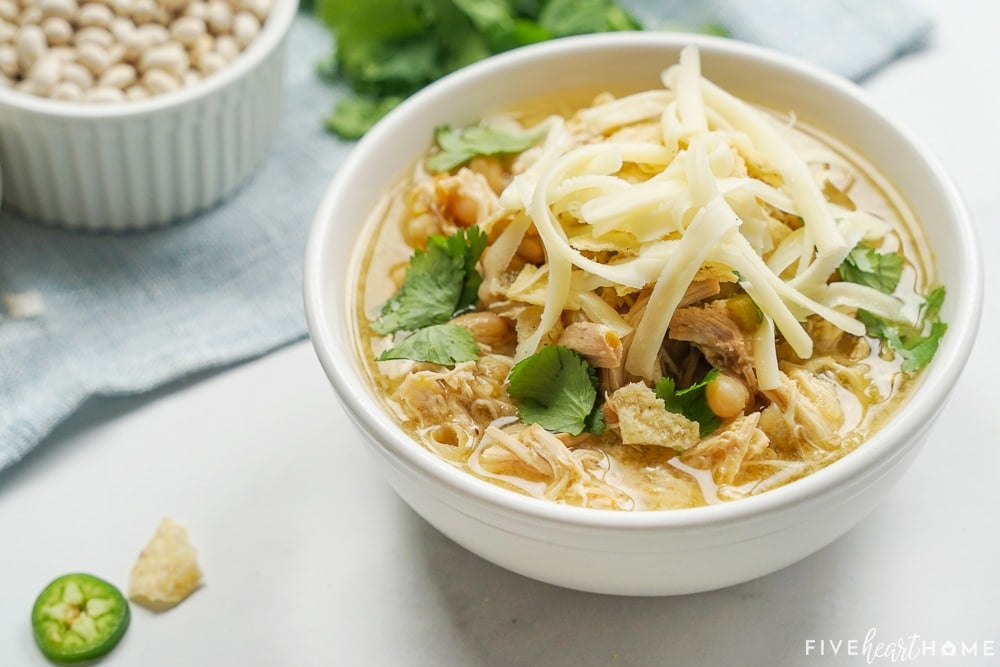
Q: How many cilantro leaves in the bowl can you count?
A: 7